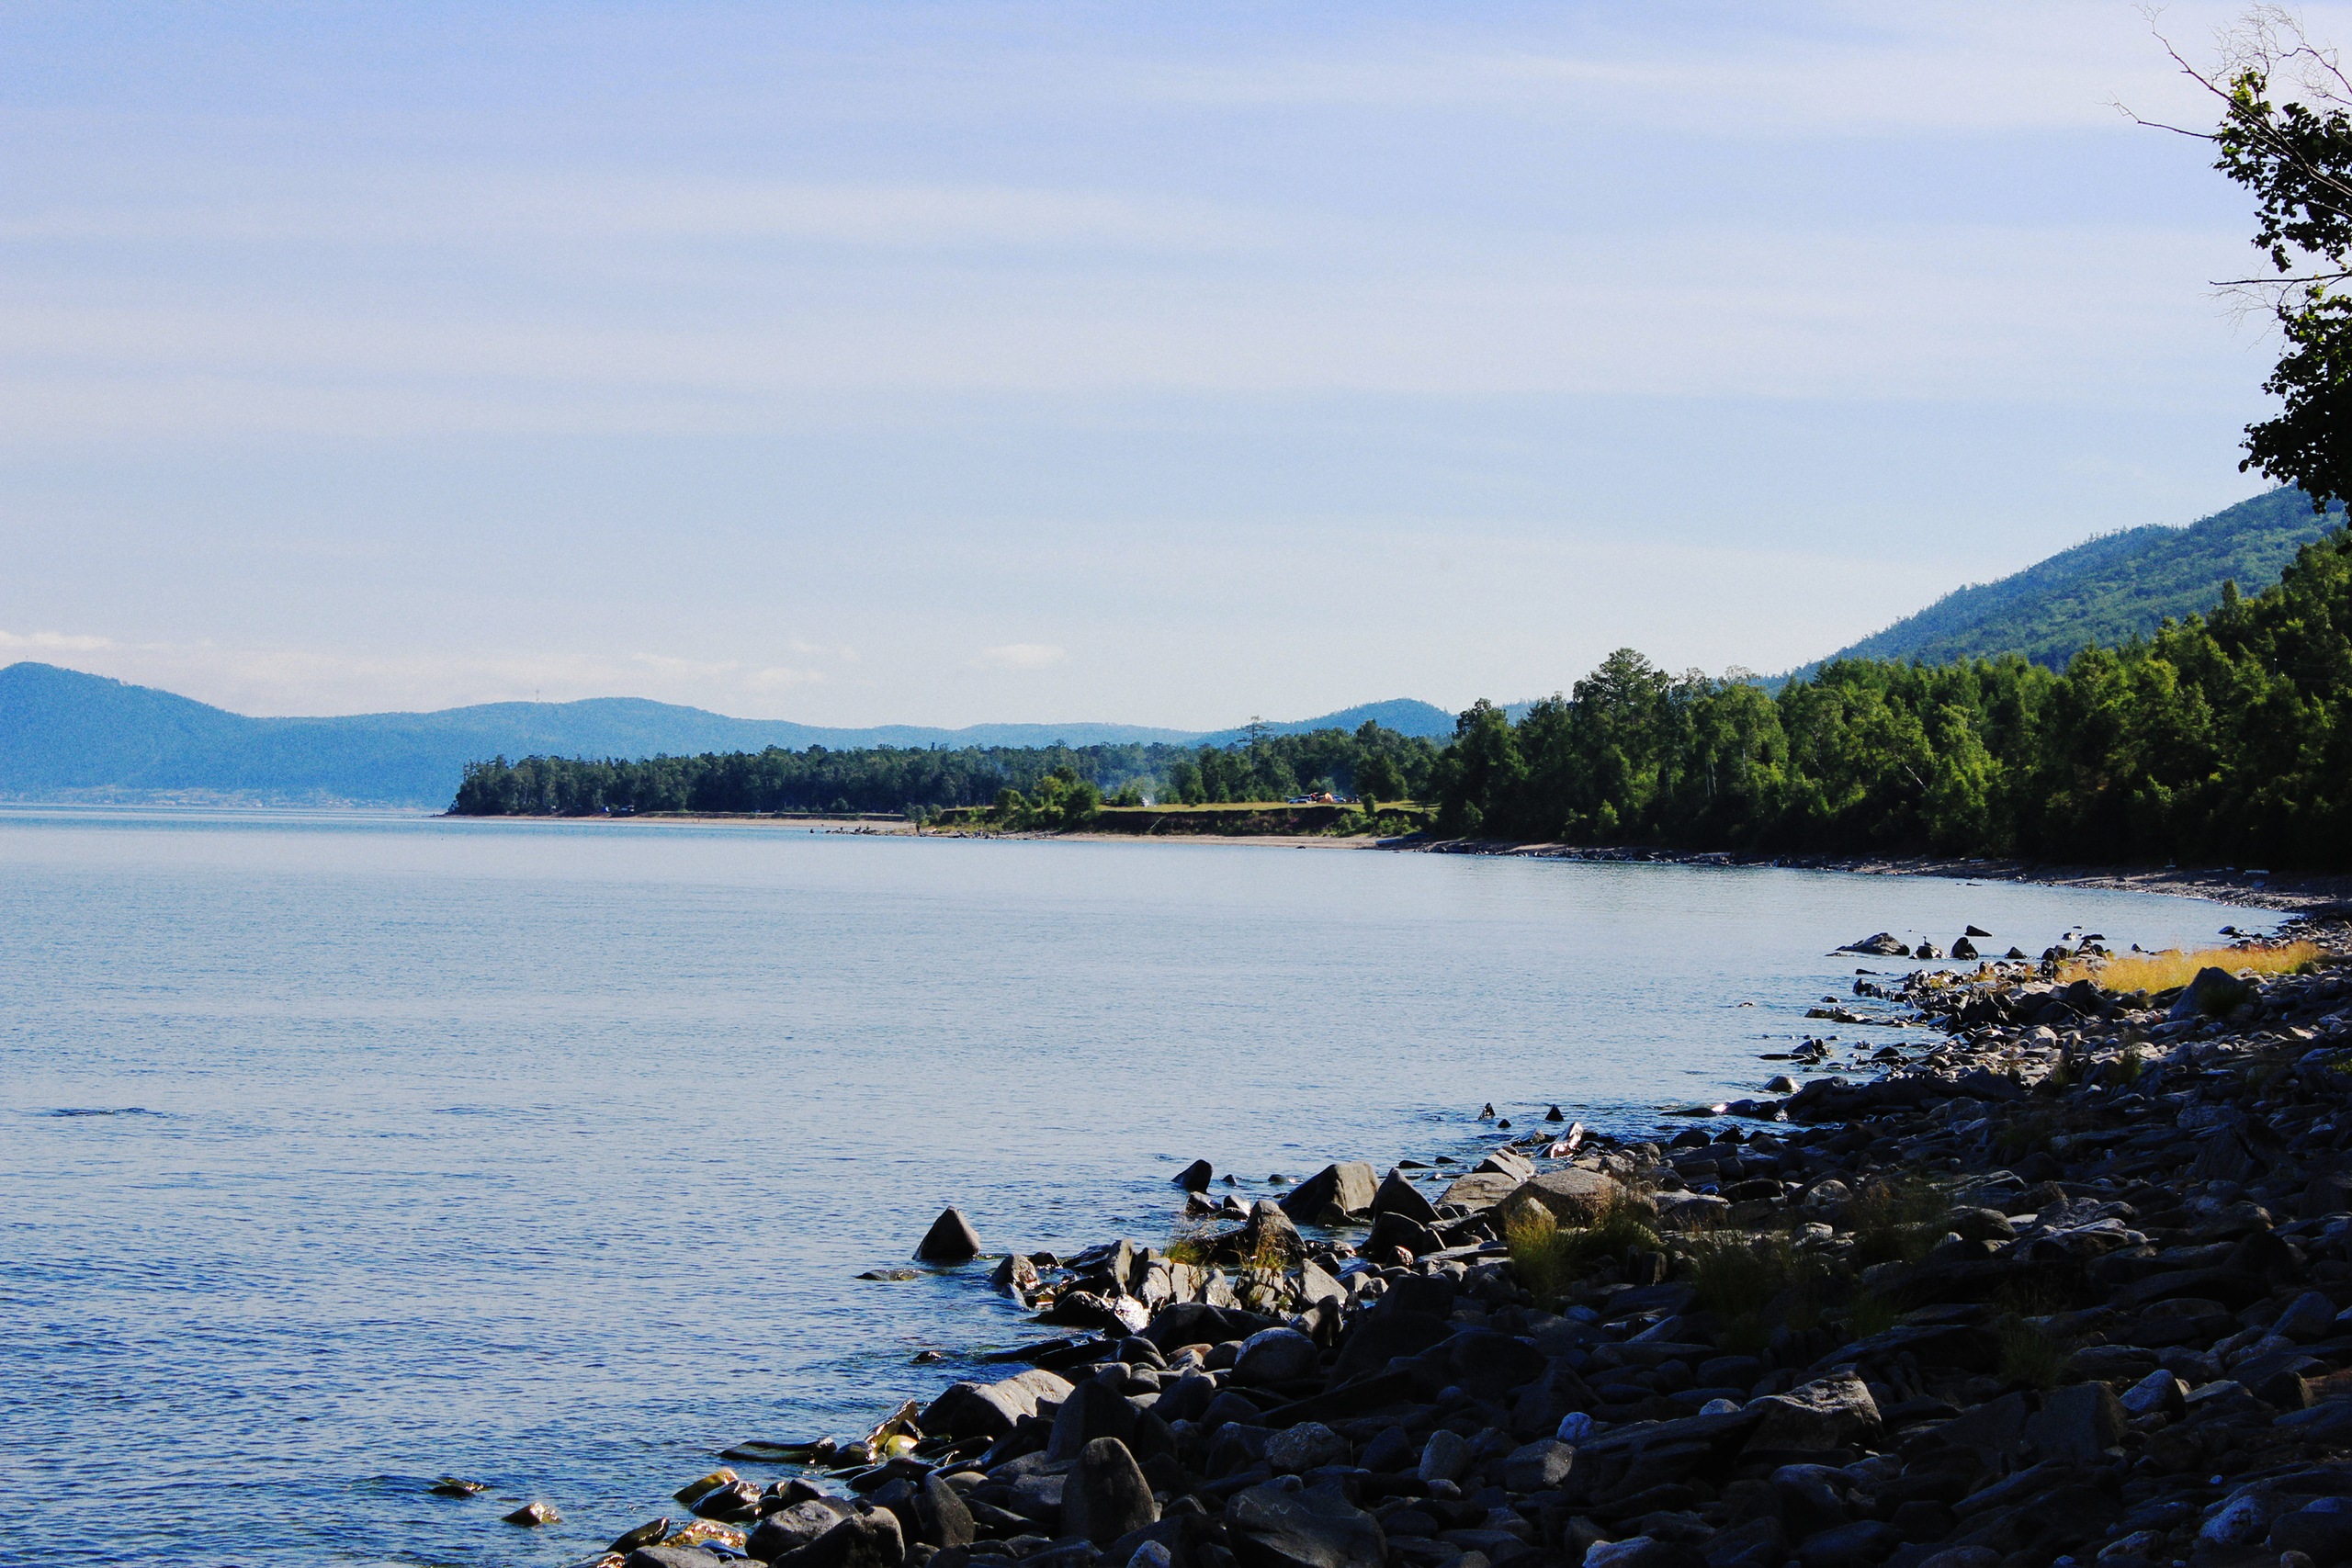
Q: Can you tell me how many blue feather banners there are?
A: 0